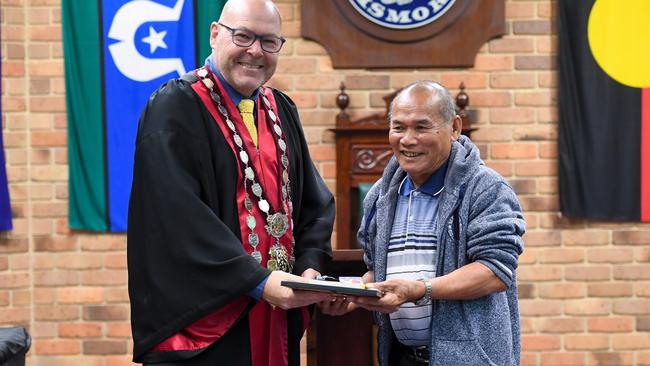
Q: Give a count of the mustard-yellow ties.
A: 1